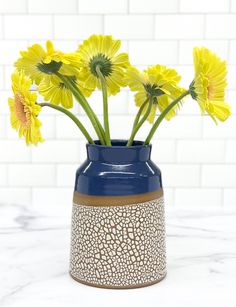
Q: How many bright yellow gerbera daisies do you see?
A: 7